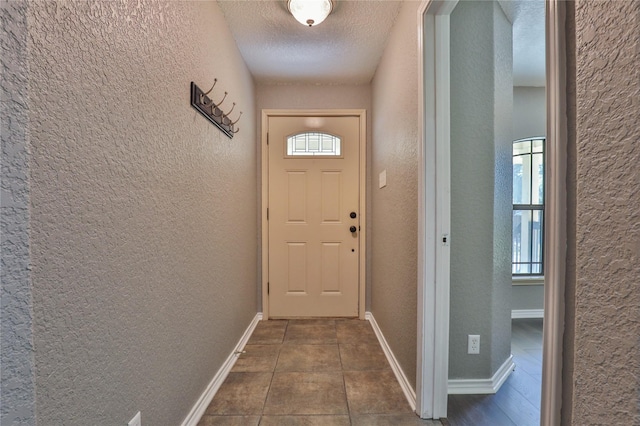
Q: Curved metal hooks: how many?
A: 4